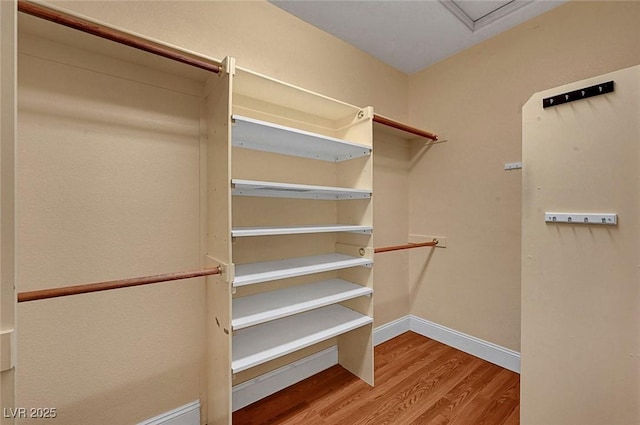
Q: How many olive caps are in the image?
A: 0